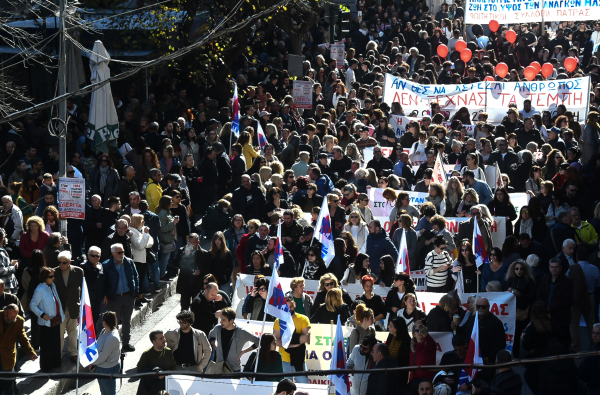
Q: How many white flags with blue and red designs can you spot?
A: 10